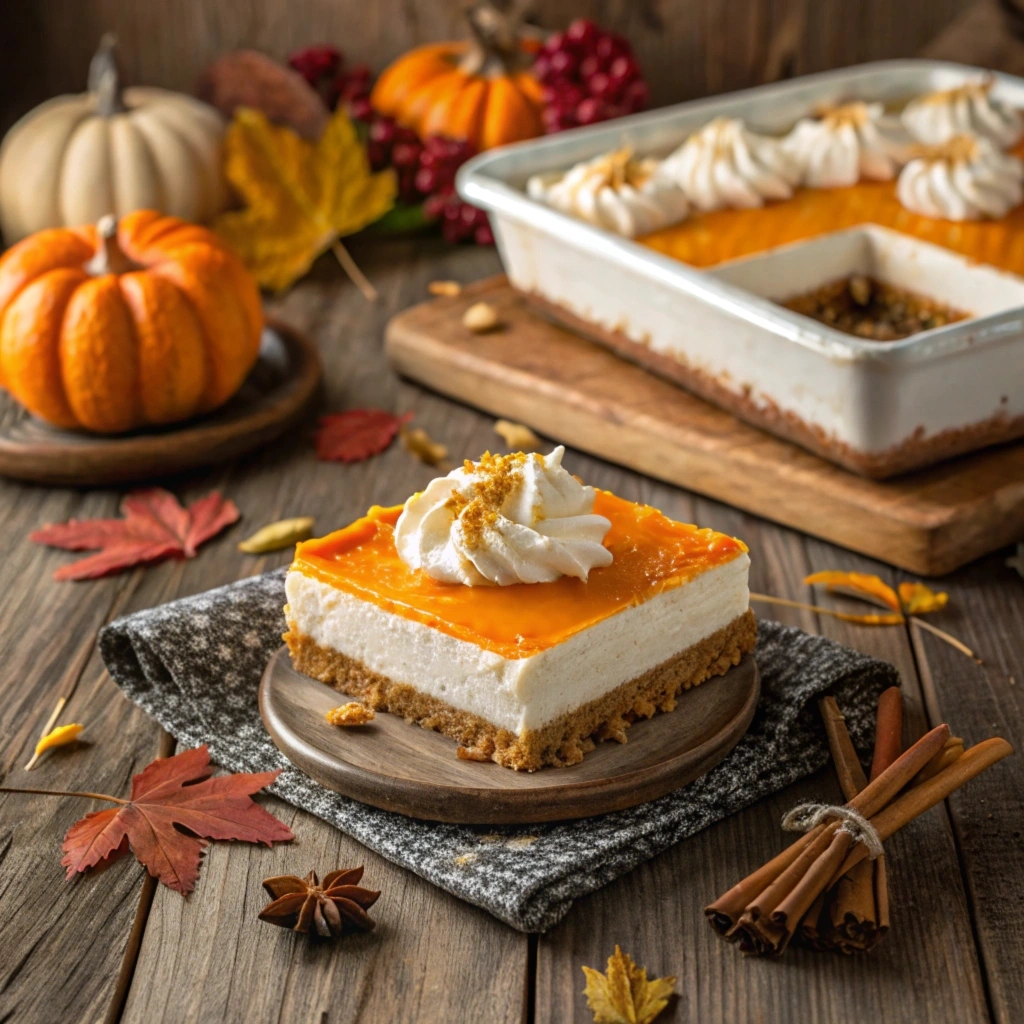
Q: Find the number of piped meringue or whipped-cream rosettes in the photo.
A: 6